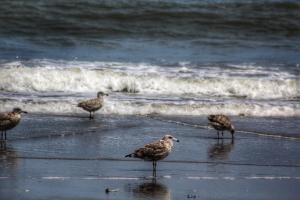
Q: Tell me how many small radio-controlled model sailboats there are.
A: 0